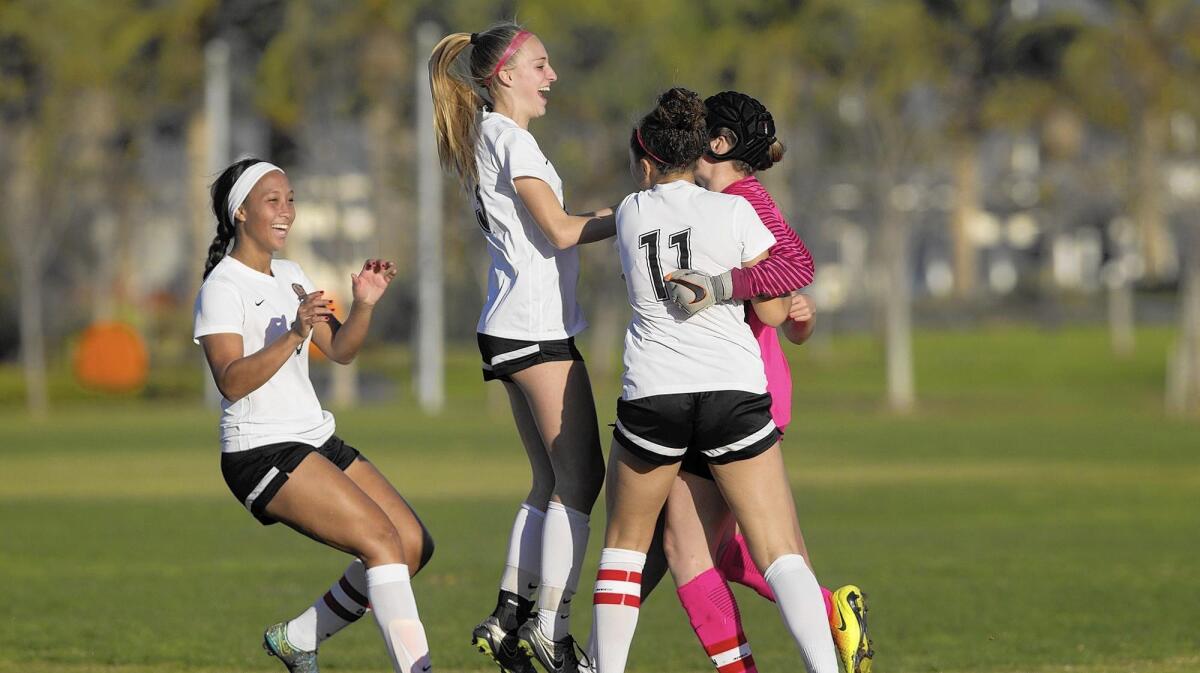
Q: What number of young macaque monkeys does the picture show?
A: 0